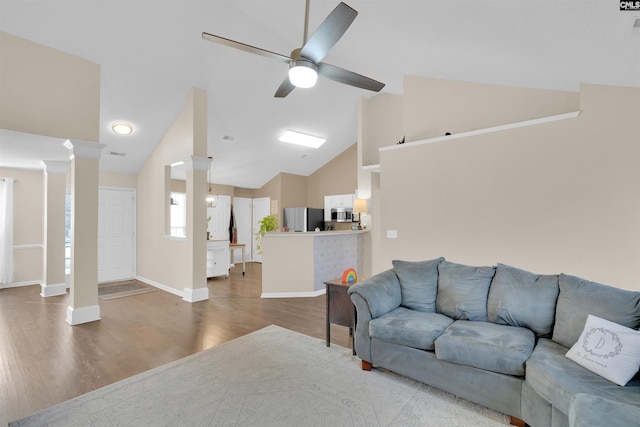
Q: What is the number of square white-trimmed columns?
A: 3